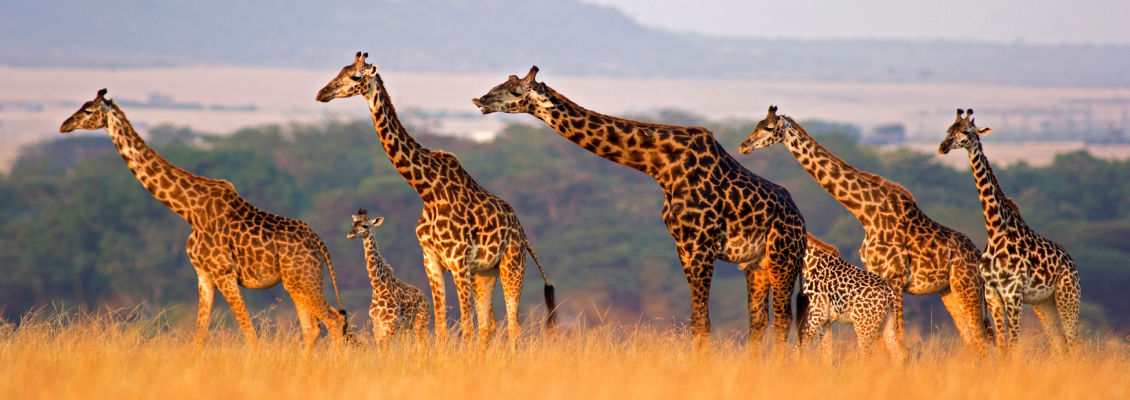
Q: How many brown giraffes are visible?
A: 7